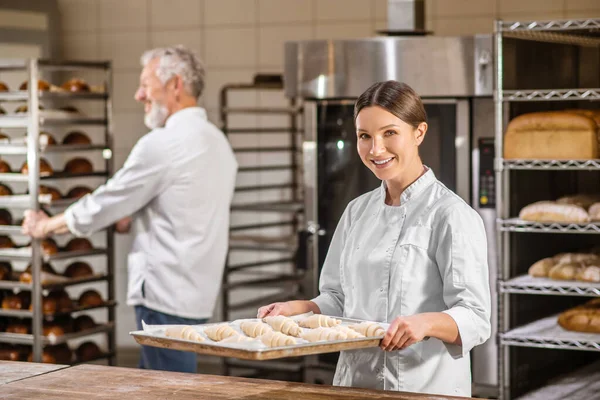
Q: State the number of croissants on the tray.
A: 10